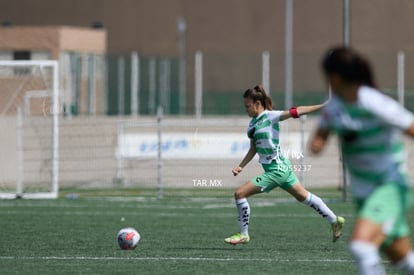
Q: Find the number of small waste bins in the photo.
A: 0